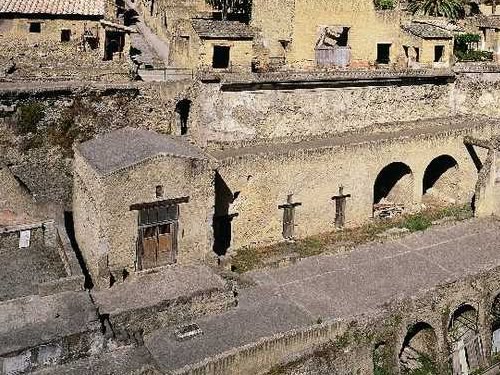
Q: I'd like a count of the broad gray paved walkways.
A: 1